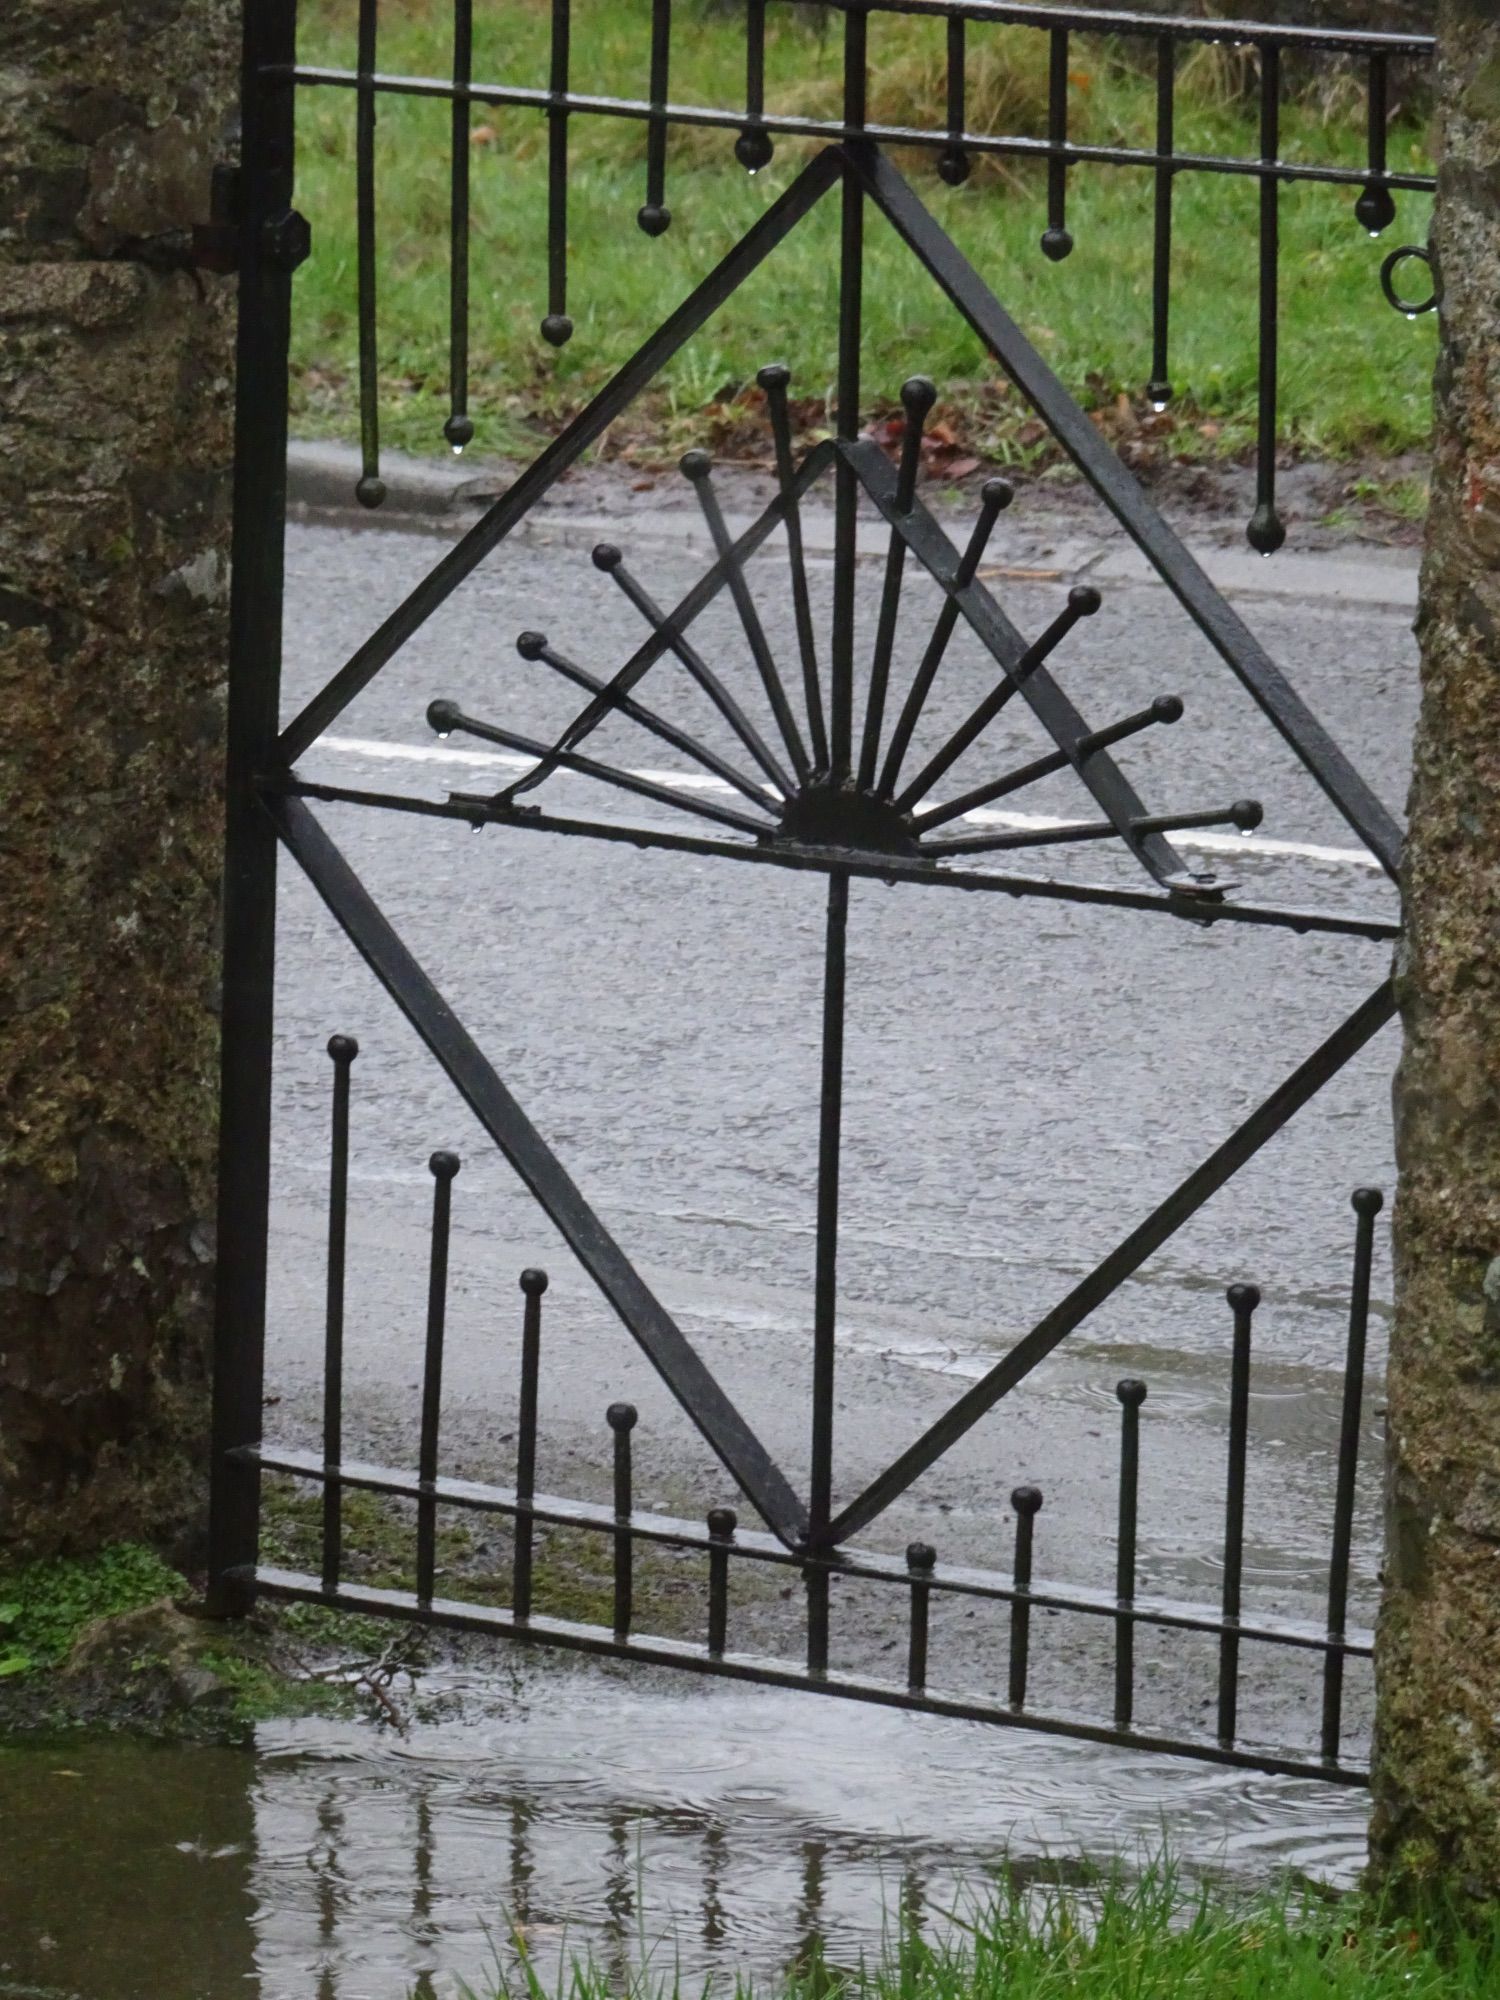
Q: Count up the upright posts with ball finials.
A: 10